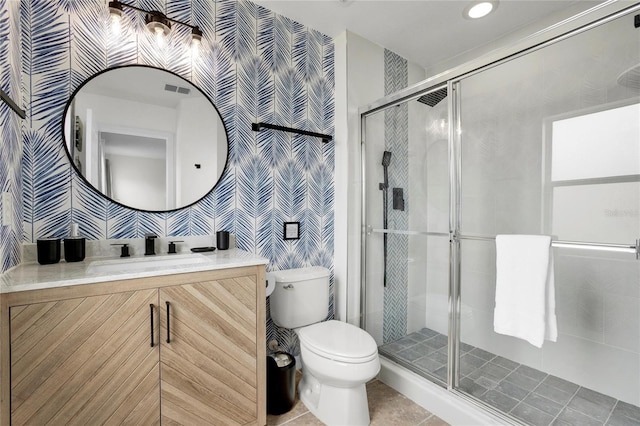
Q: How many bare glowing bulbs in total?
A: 3